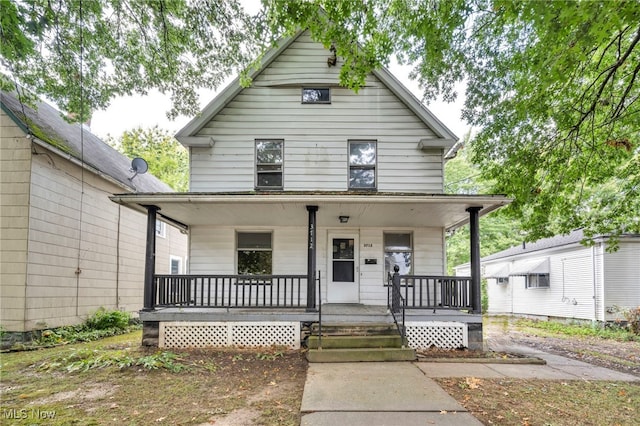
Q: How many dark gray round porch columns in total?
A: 3